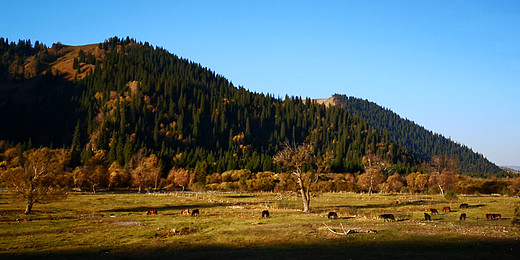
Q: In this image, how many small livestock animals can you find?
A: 13